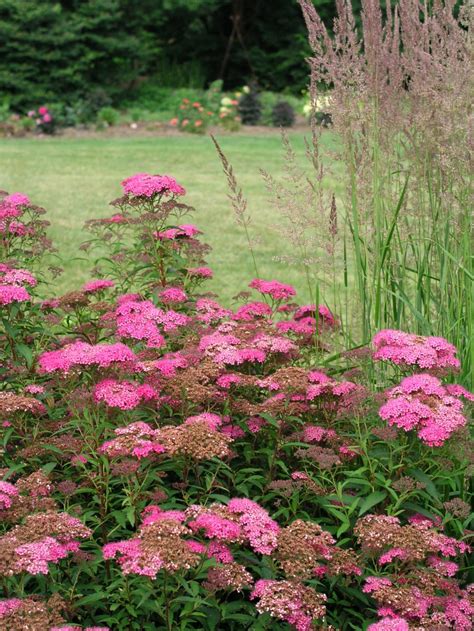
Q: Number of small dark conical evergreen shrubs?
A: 2